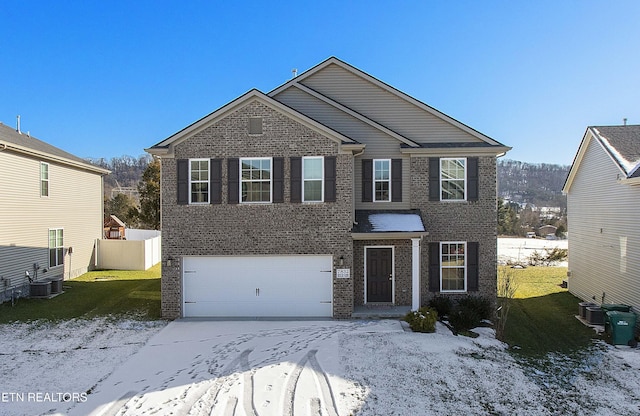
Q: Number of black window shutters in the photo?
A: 12